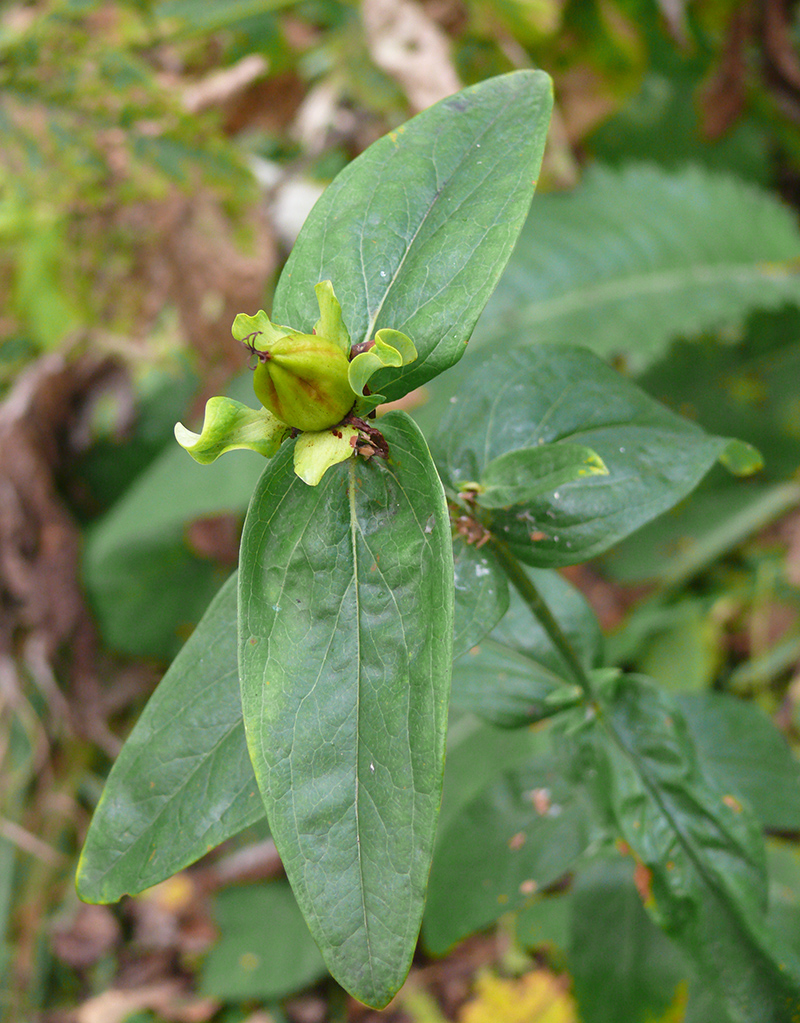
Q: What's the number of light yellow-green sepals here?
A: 5